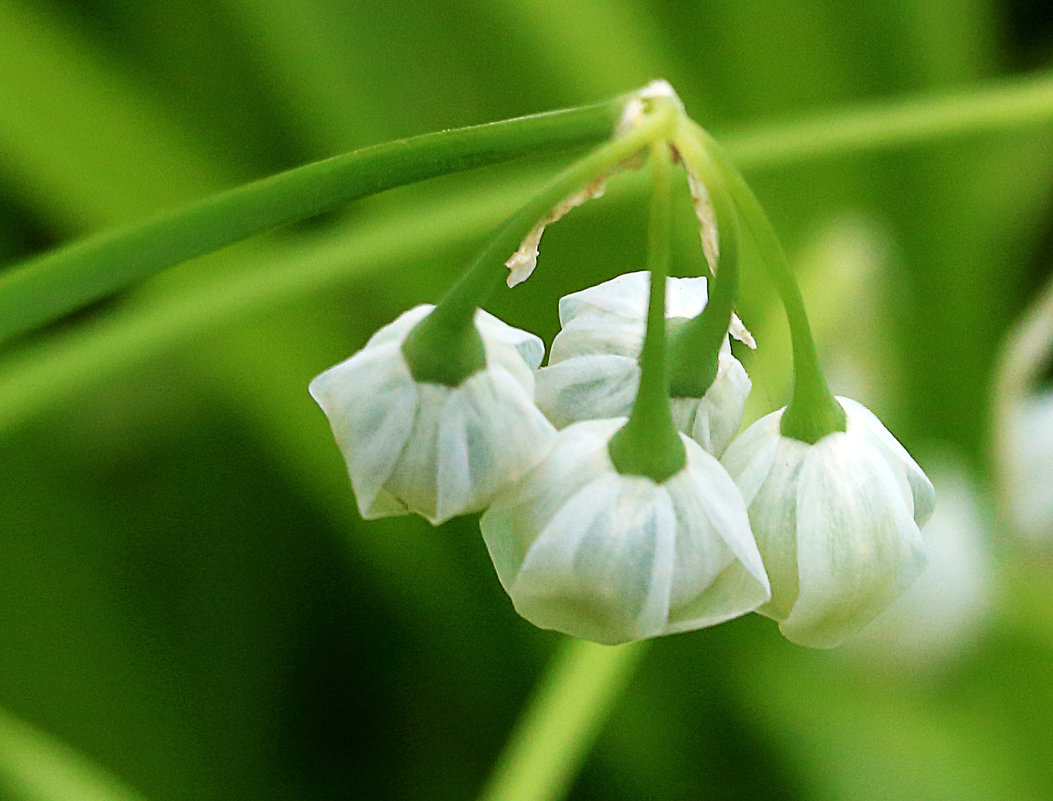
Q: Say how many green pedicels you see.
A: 4